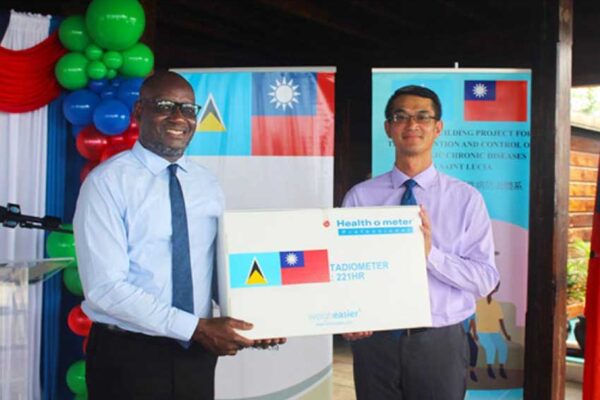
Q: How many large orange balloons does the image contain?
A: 0